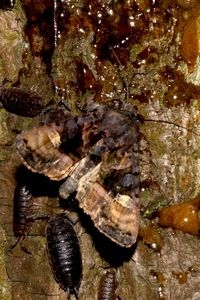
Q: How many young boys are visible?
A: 0